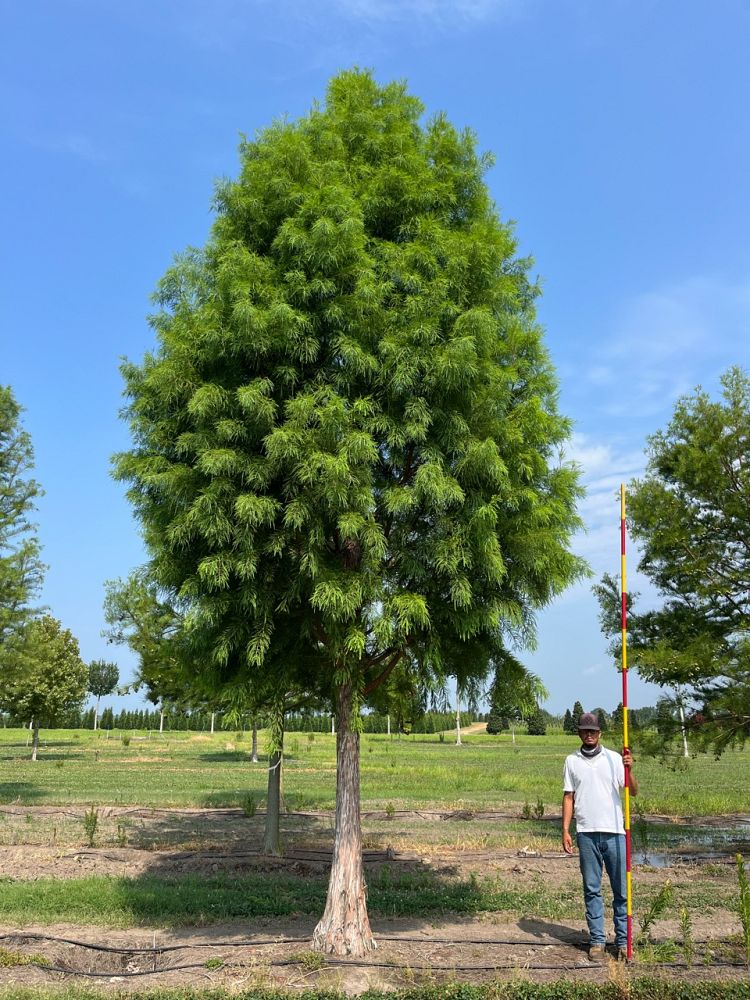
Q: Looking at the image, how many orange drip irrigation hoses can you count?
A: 0